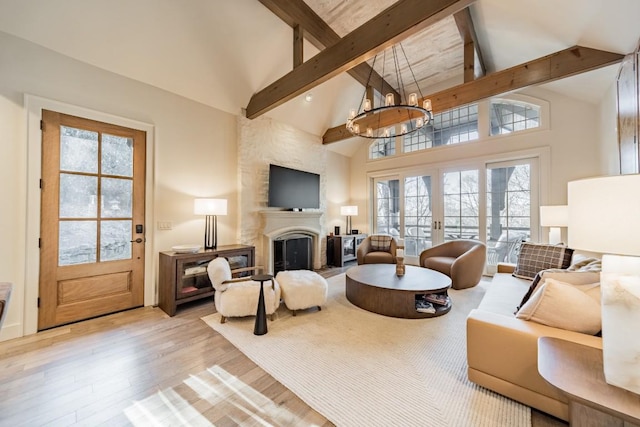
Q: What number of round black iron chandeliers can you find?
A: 1